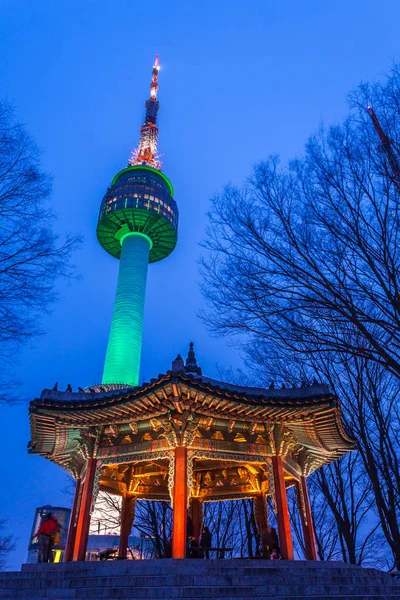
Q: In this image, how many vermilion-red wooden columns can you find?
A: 8